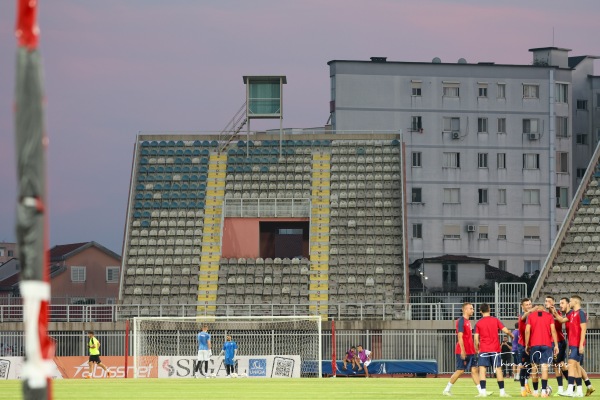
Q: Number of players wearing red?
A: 7